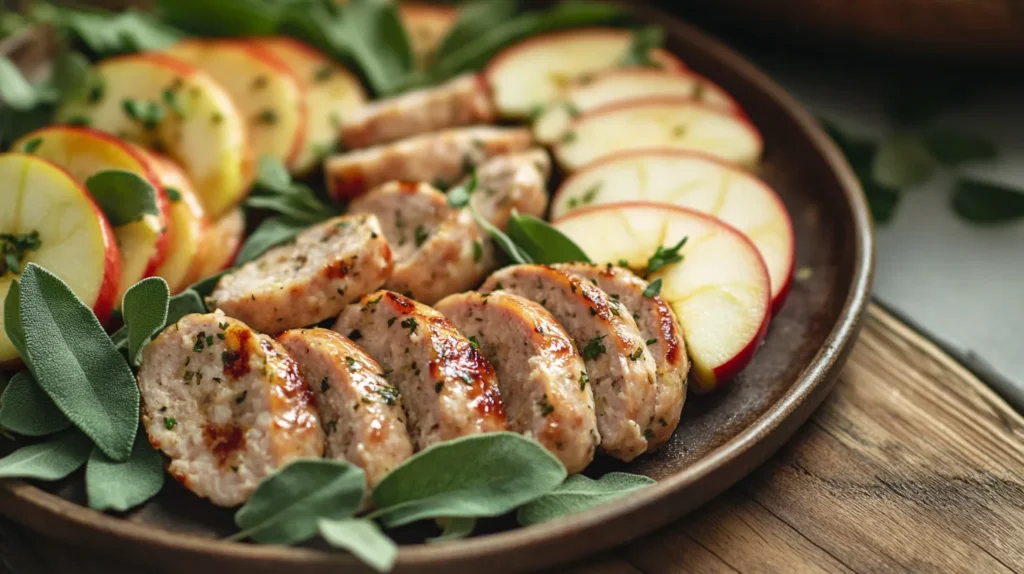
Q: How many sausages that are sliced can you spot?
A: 11